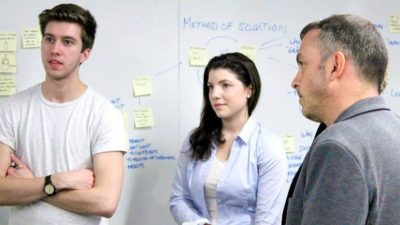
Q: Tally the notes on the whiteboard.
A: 11